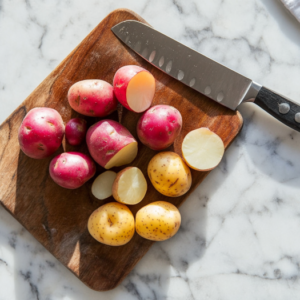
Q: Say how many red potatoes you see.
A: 7